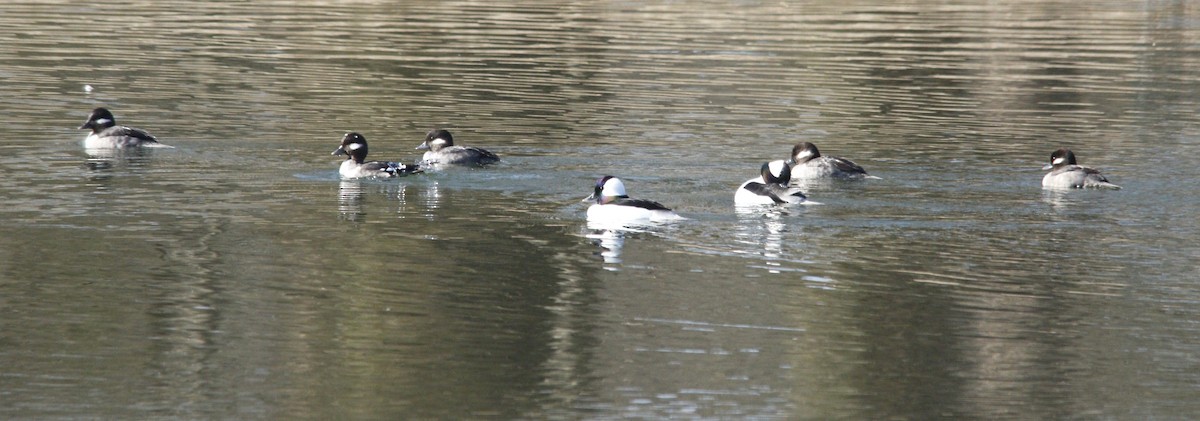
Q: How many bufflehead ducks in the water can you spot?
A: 7